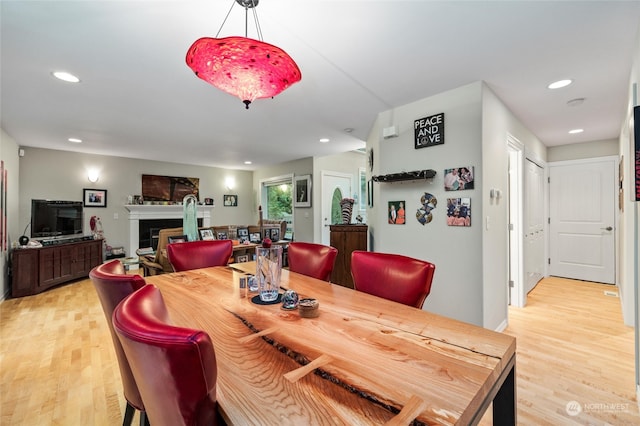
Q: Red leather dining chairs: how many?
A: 5